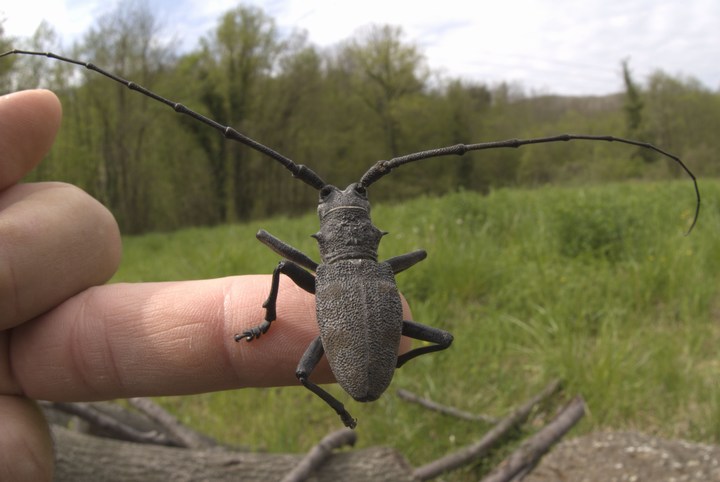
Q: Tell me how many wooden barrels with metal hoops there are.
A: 0